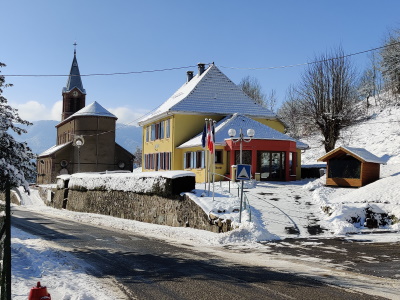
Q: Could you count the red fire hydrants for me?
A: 1